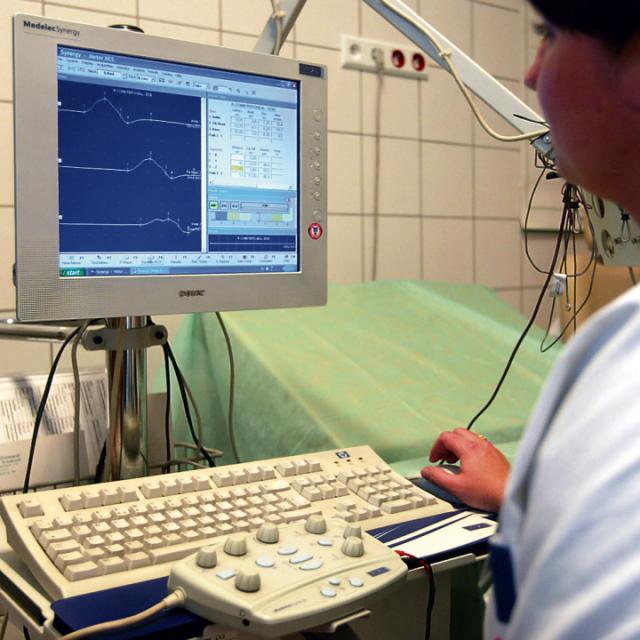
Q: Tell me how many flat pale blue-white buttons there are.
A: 9